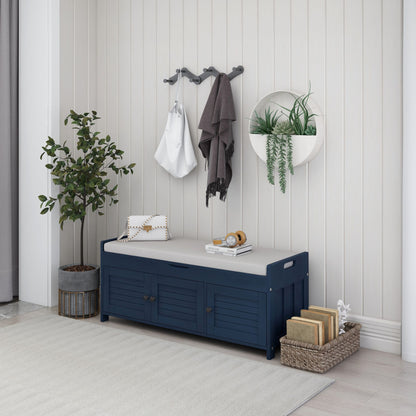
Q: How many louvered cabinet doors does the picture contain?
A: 3